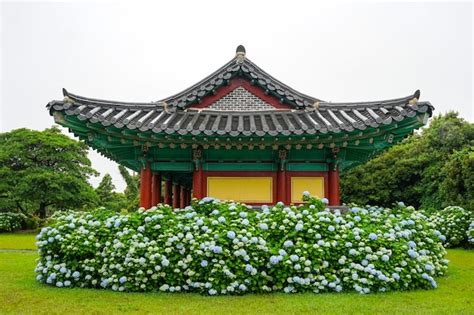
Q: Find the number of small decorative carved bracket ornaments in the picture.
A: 4